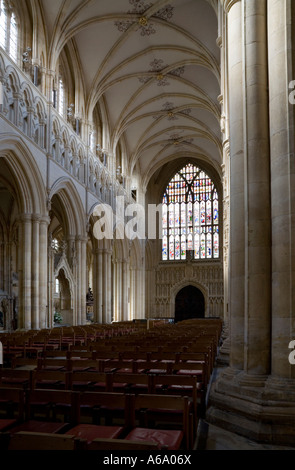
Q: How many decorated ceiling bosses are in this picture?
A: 4